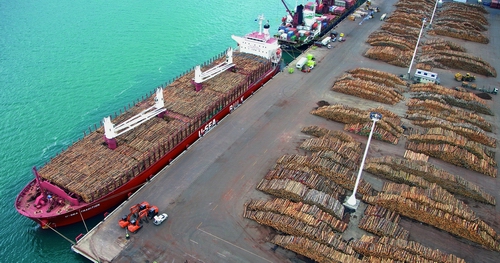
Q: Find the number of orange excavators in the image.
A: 4